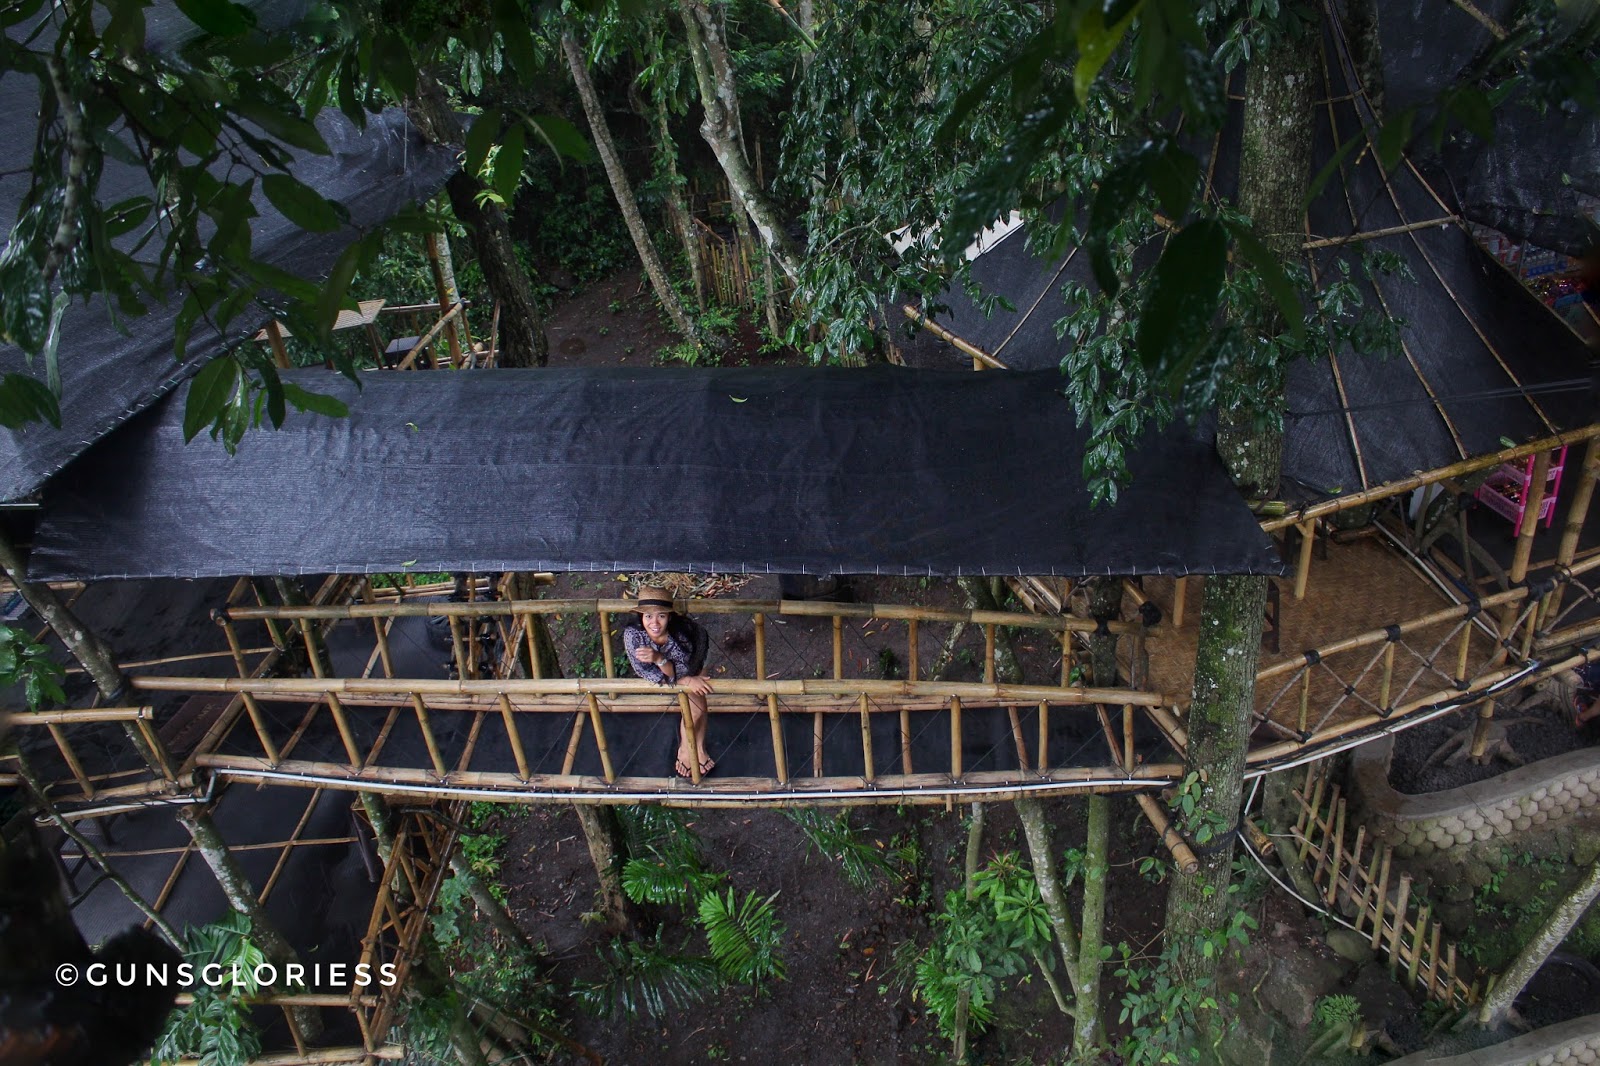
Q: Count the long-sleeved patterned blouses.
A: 1